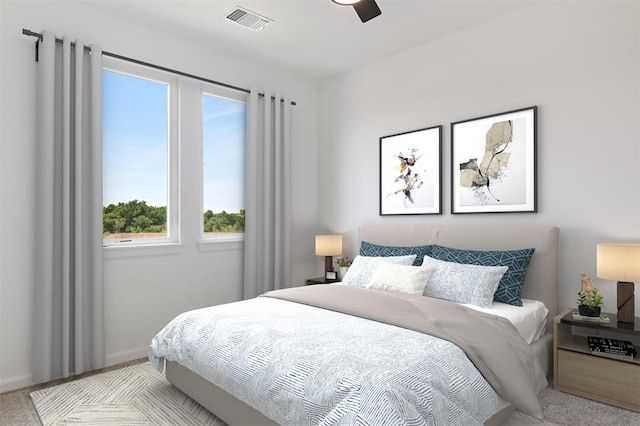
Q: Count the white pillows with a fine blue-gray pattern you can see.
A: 2